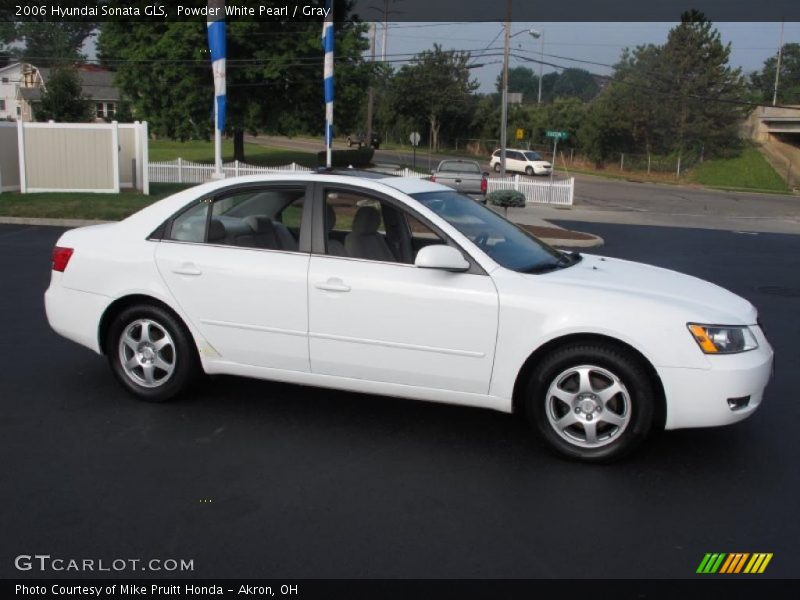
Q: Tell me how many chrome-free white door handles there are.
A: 2